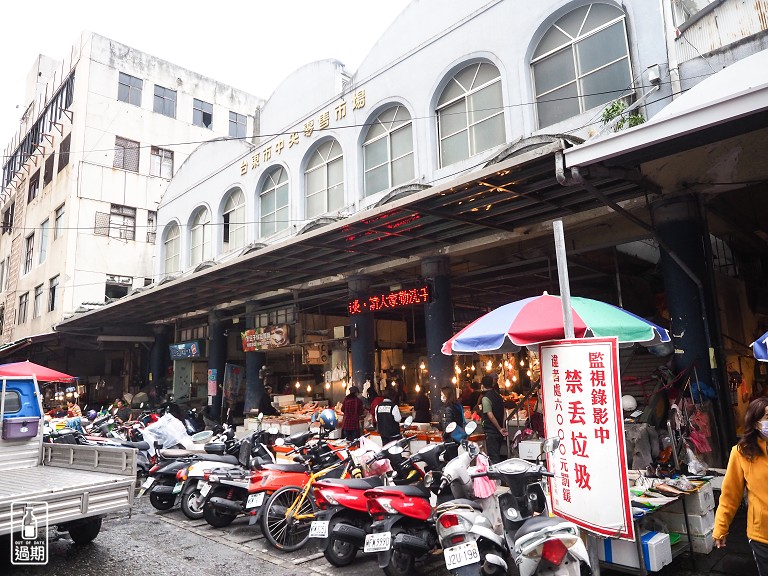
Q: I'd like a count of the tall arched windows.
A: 8